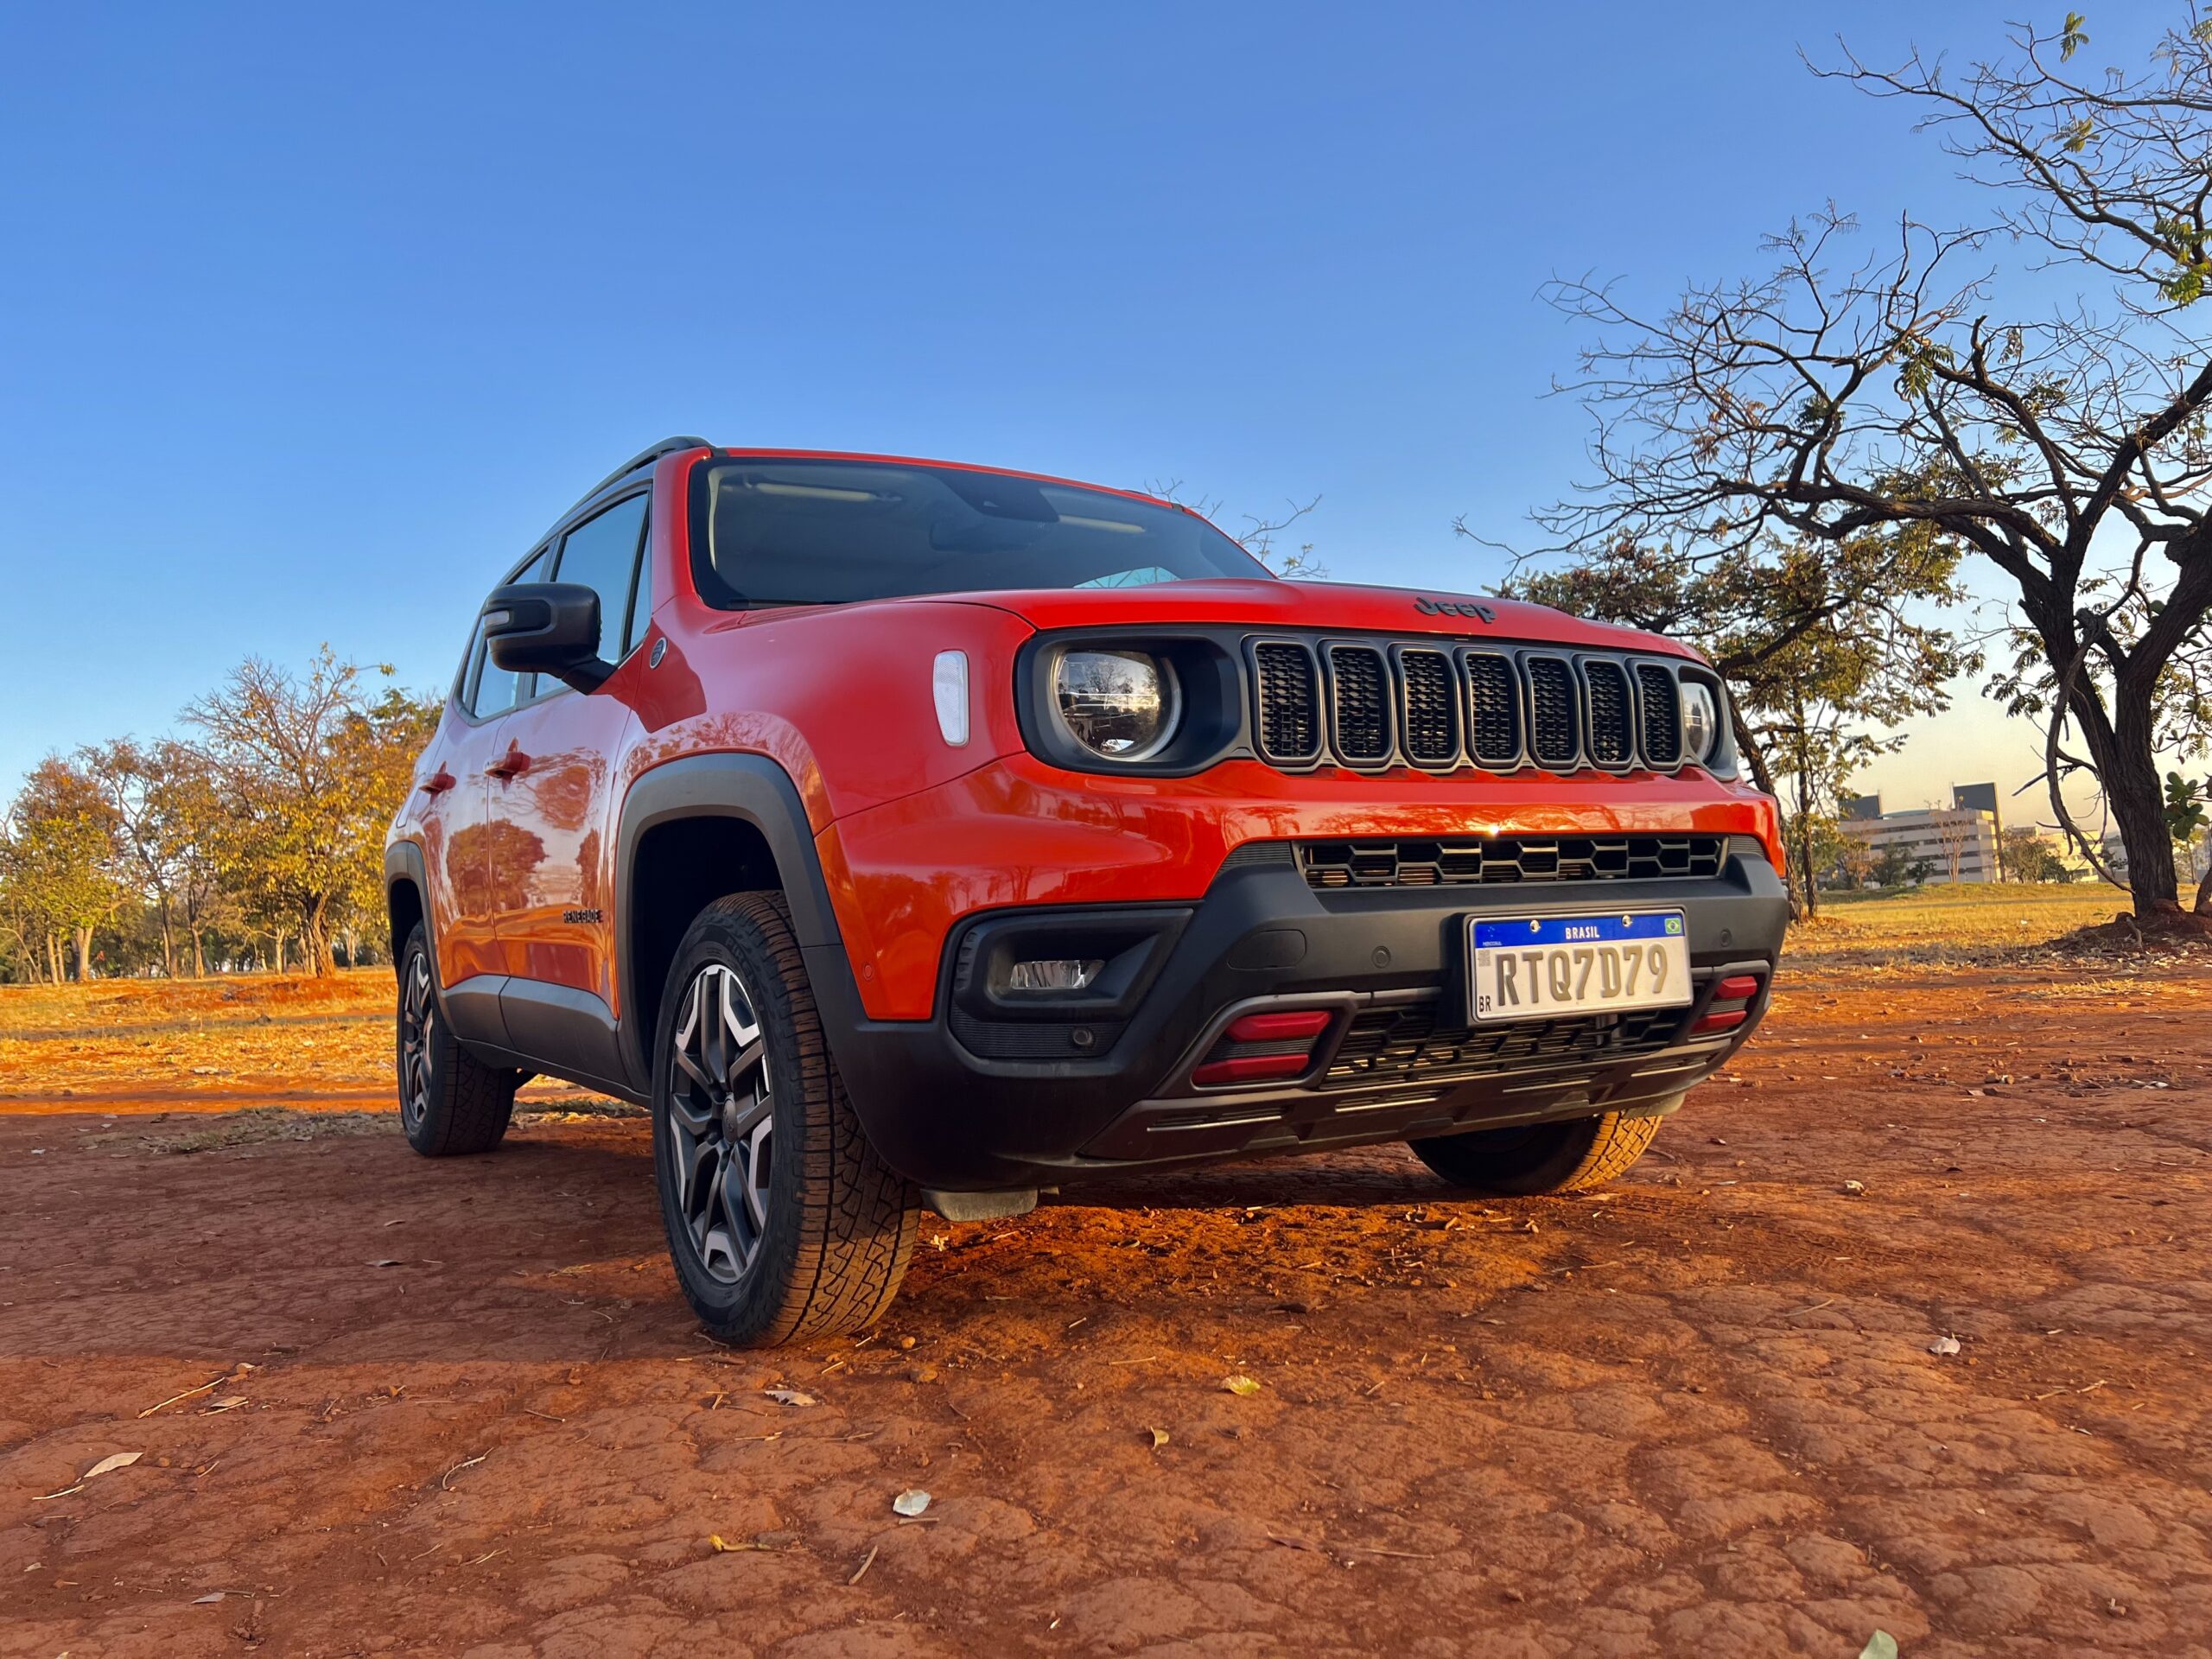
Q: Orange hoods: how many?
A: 1